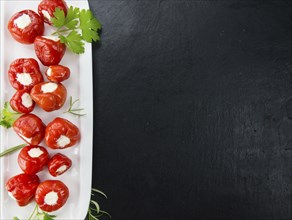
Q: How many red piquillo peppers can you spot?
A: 13